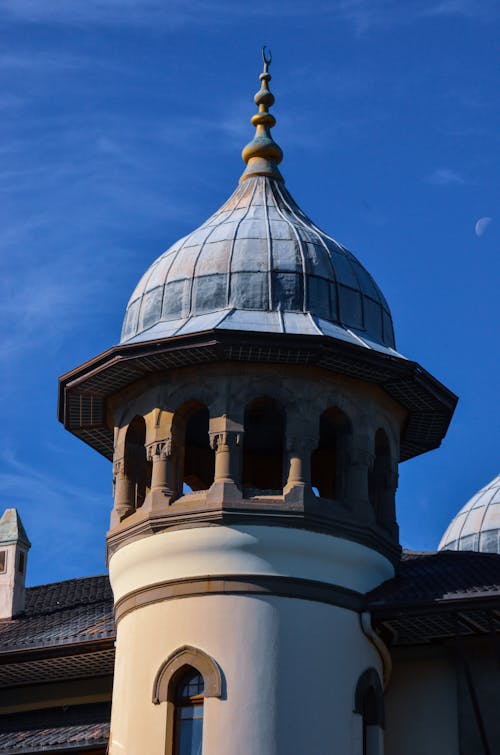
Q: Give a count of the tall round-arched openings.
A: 5